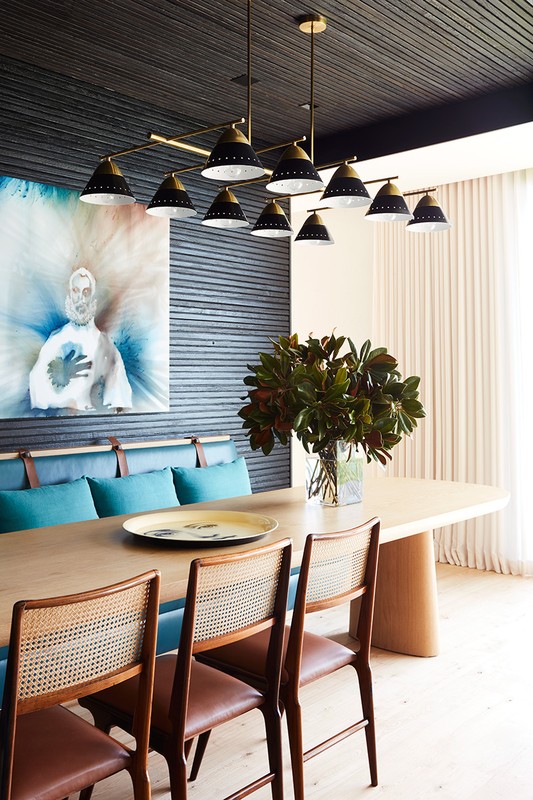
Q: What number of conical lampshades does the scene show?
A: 10